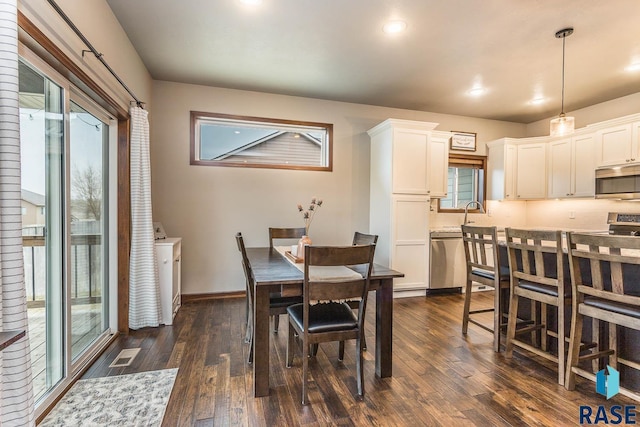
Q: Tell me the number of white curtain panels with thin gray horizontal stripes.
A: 2